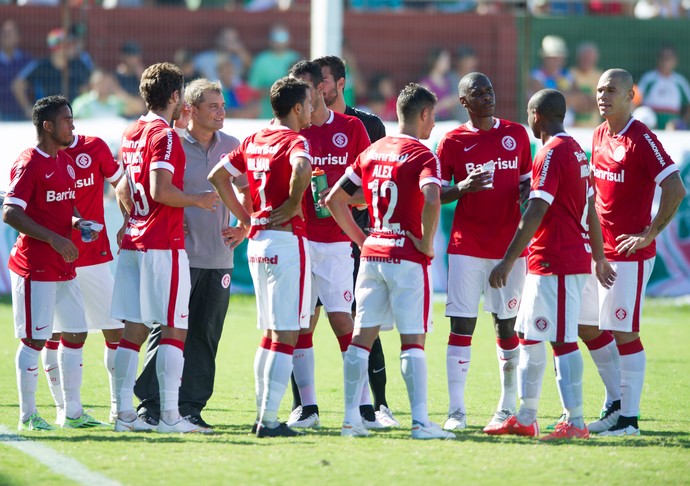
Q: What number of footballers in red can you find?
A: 9